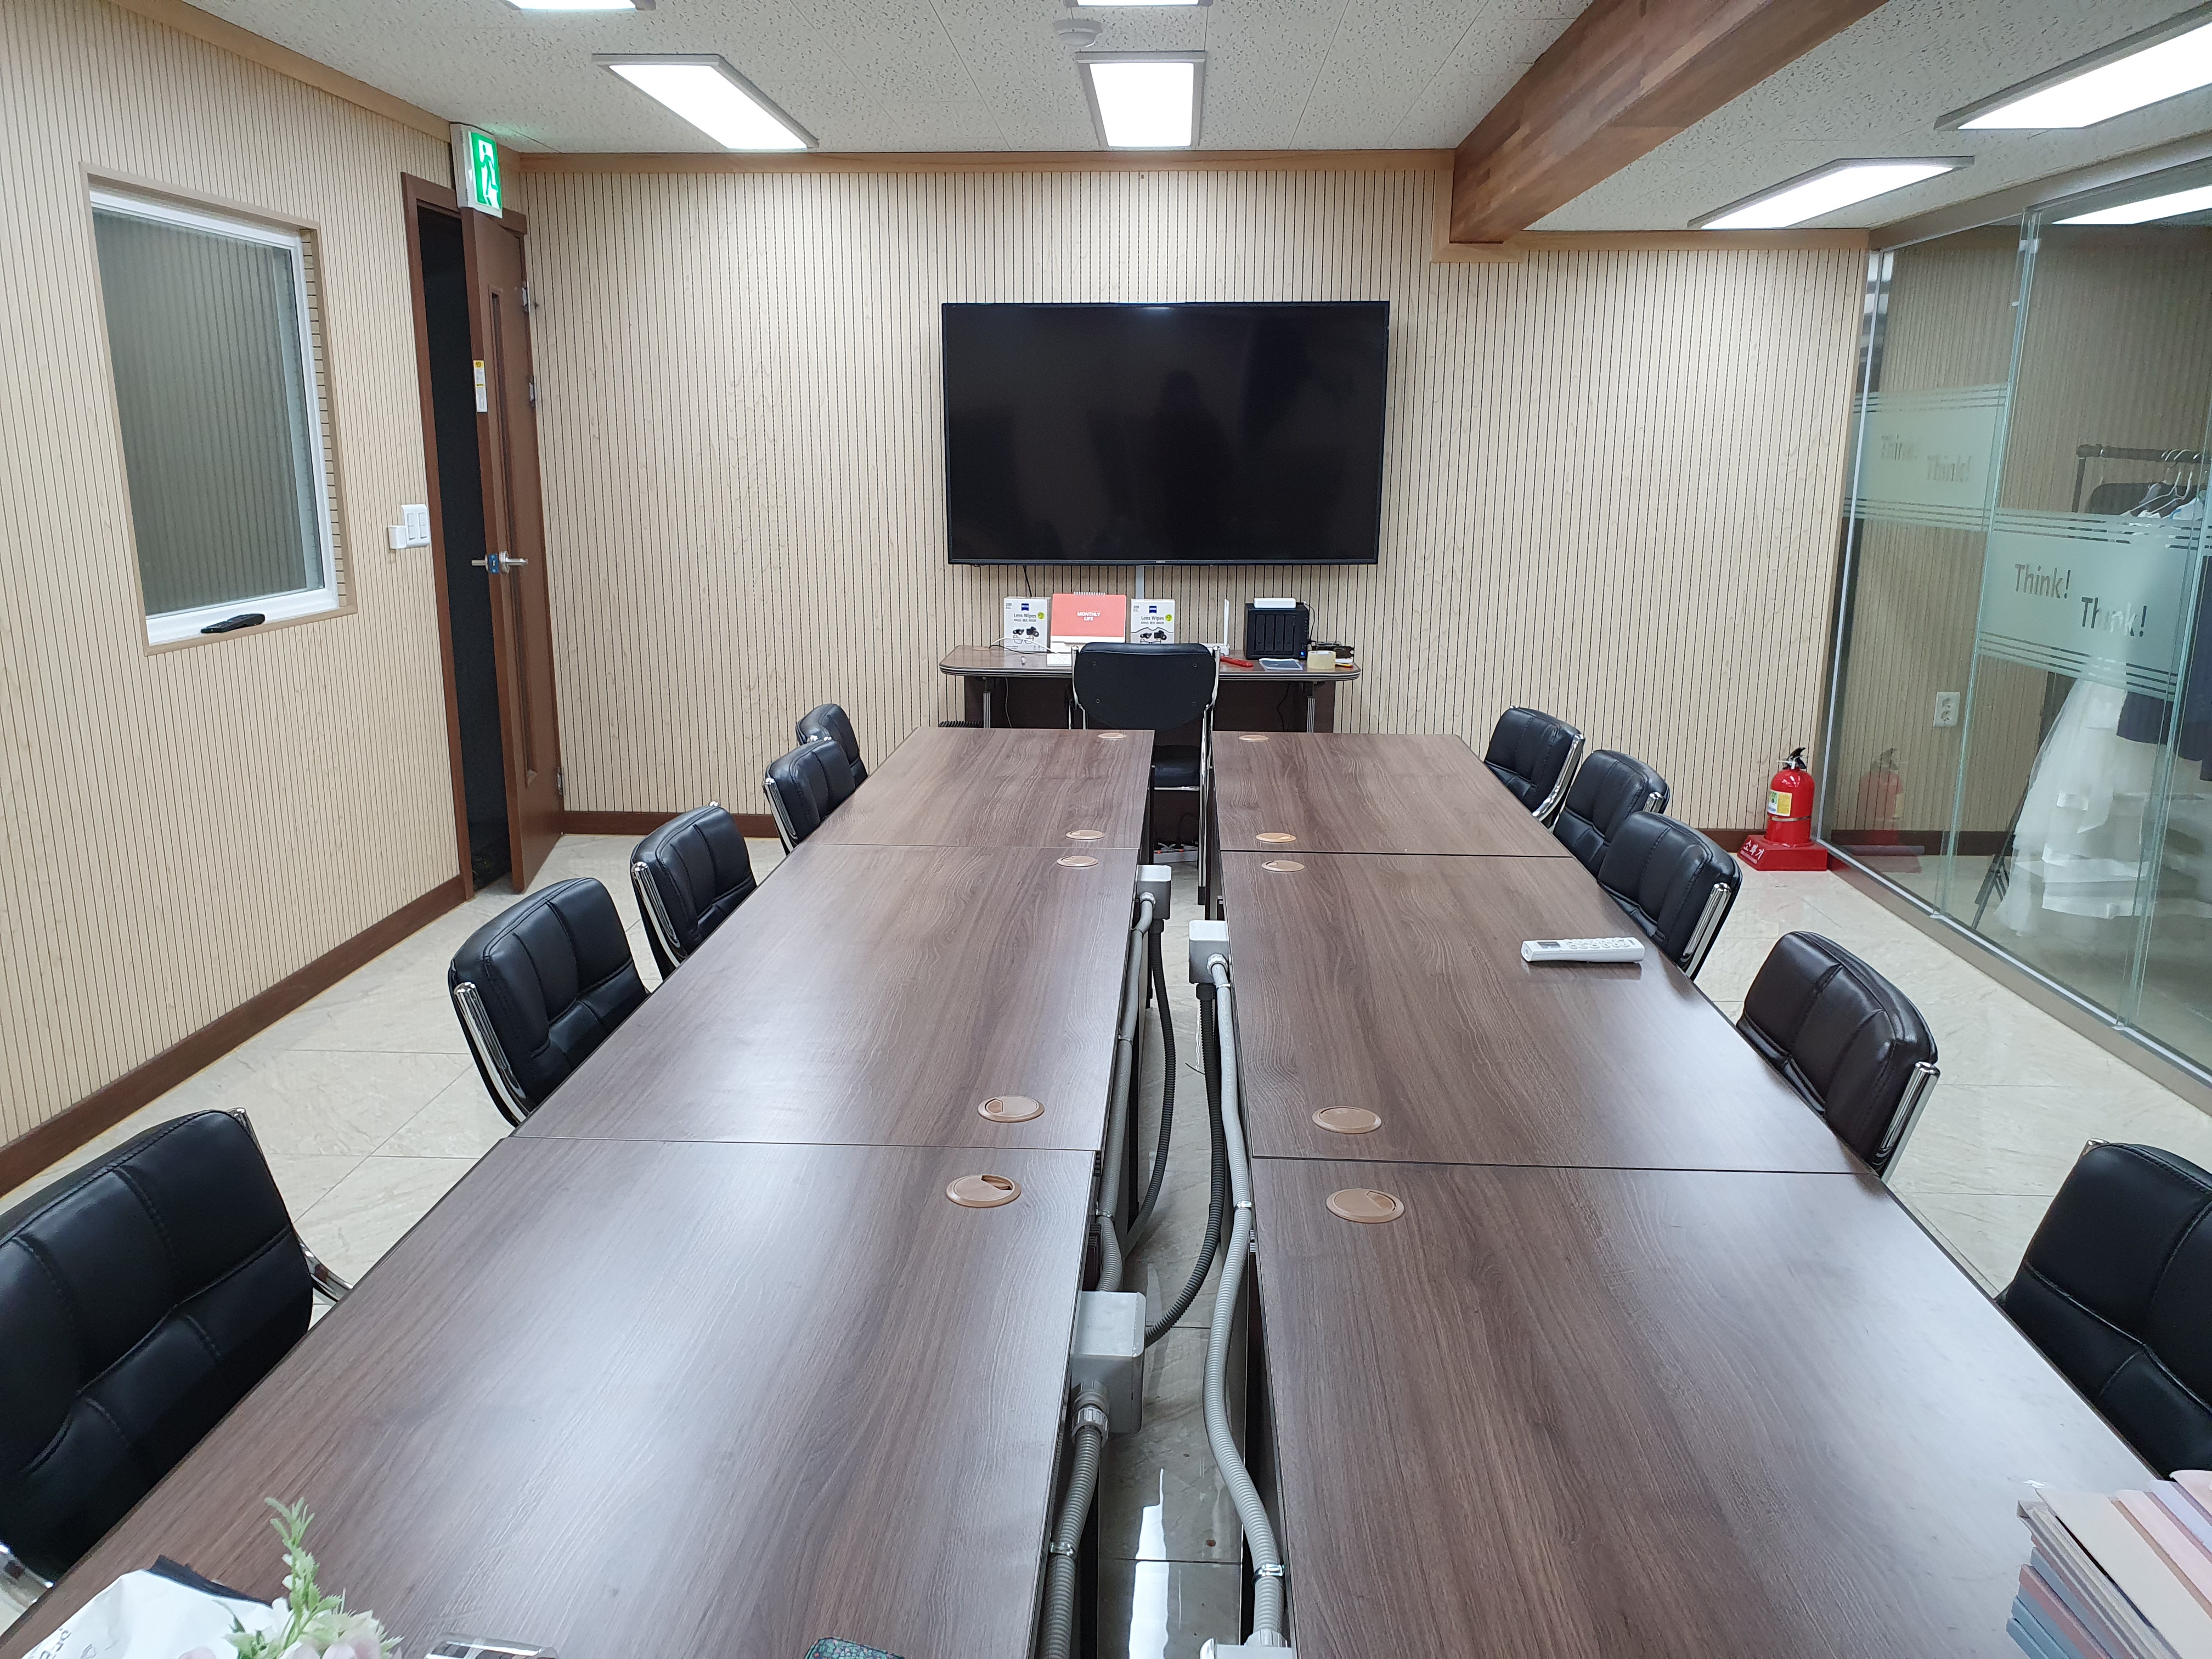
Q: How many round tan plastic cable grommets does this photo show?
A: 10